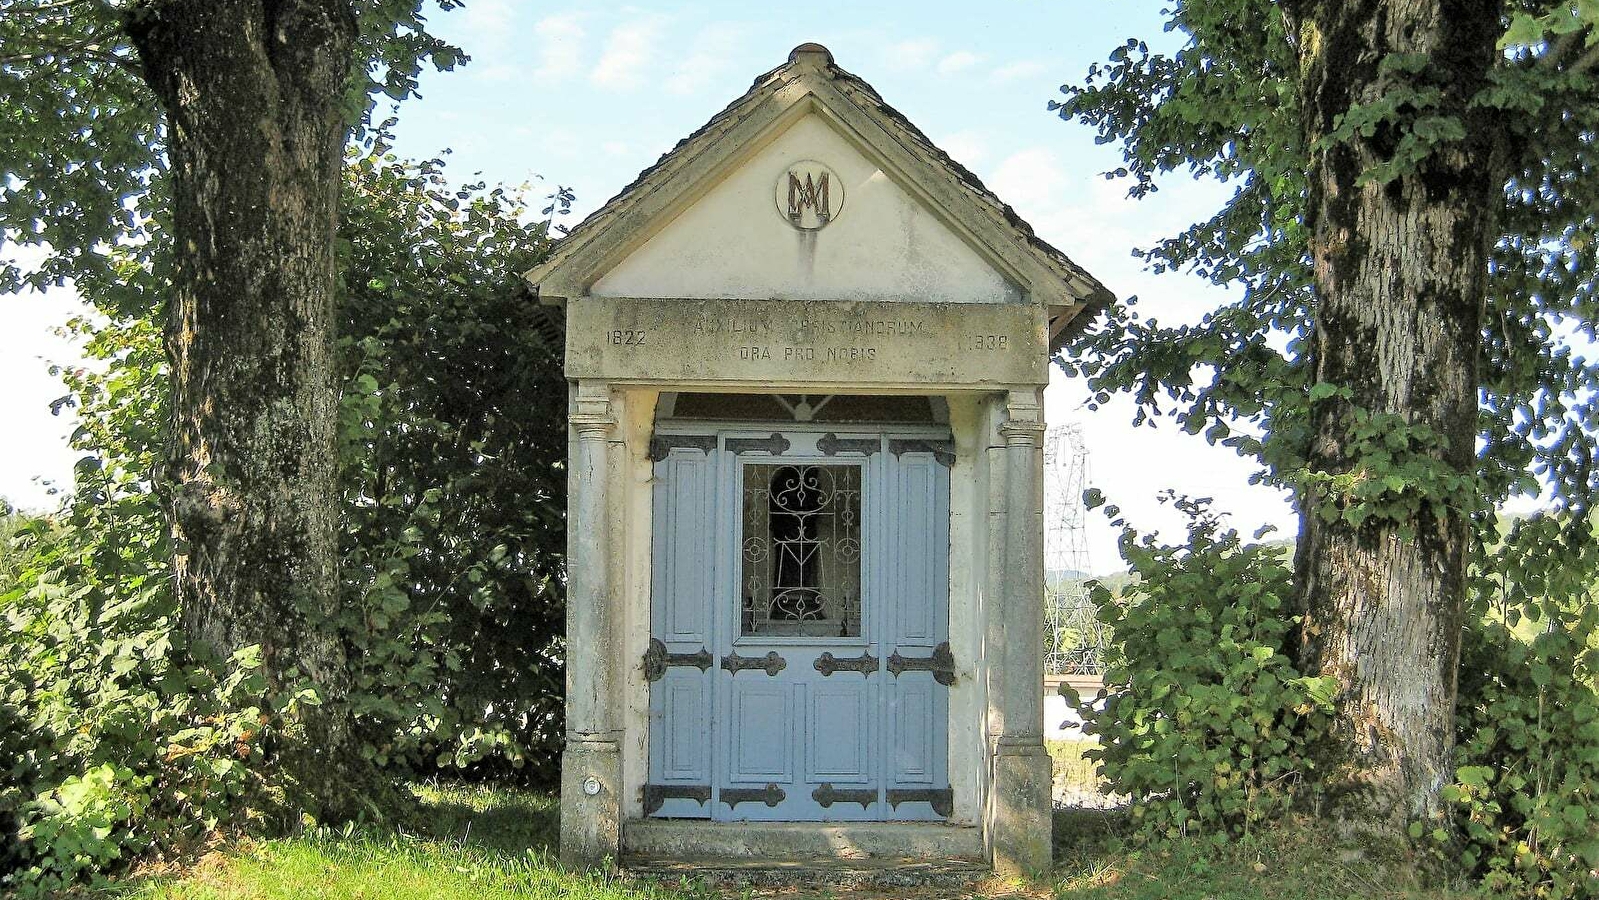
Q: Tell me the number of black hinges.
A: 12